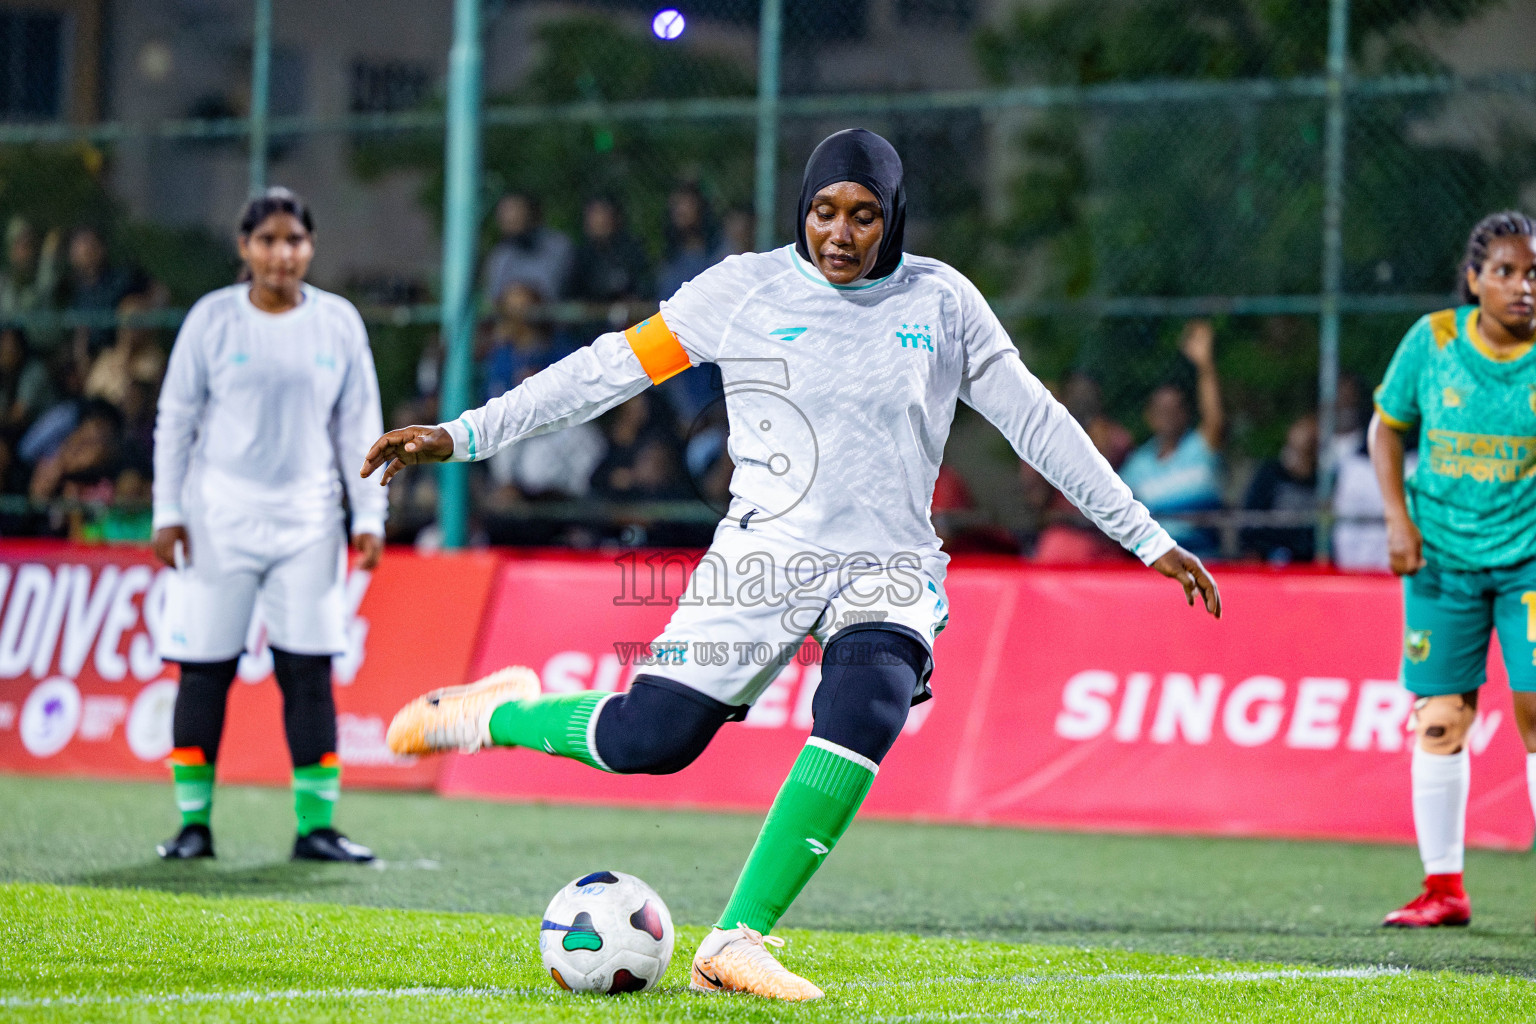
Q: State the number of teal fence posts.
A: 4